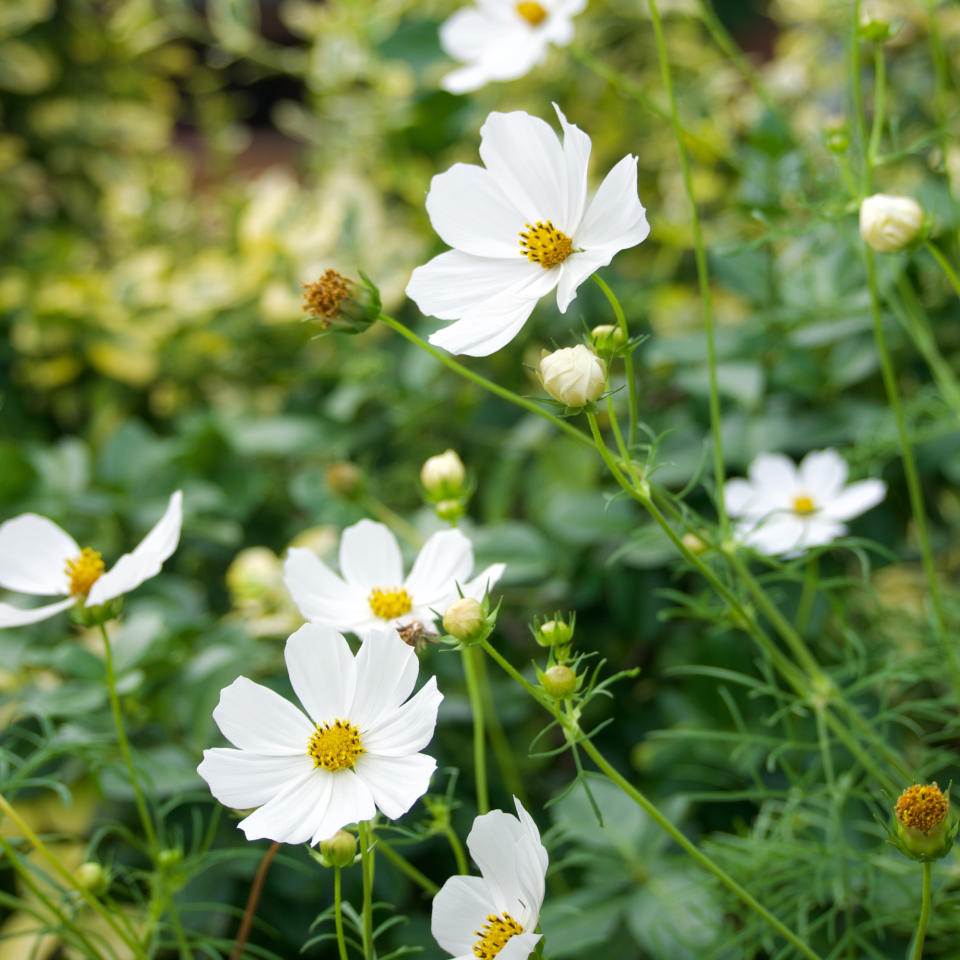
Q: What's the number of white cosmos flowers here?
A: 7